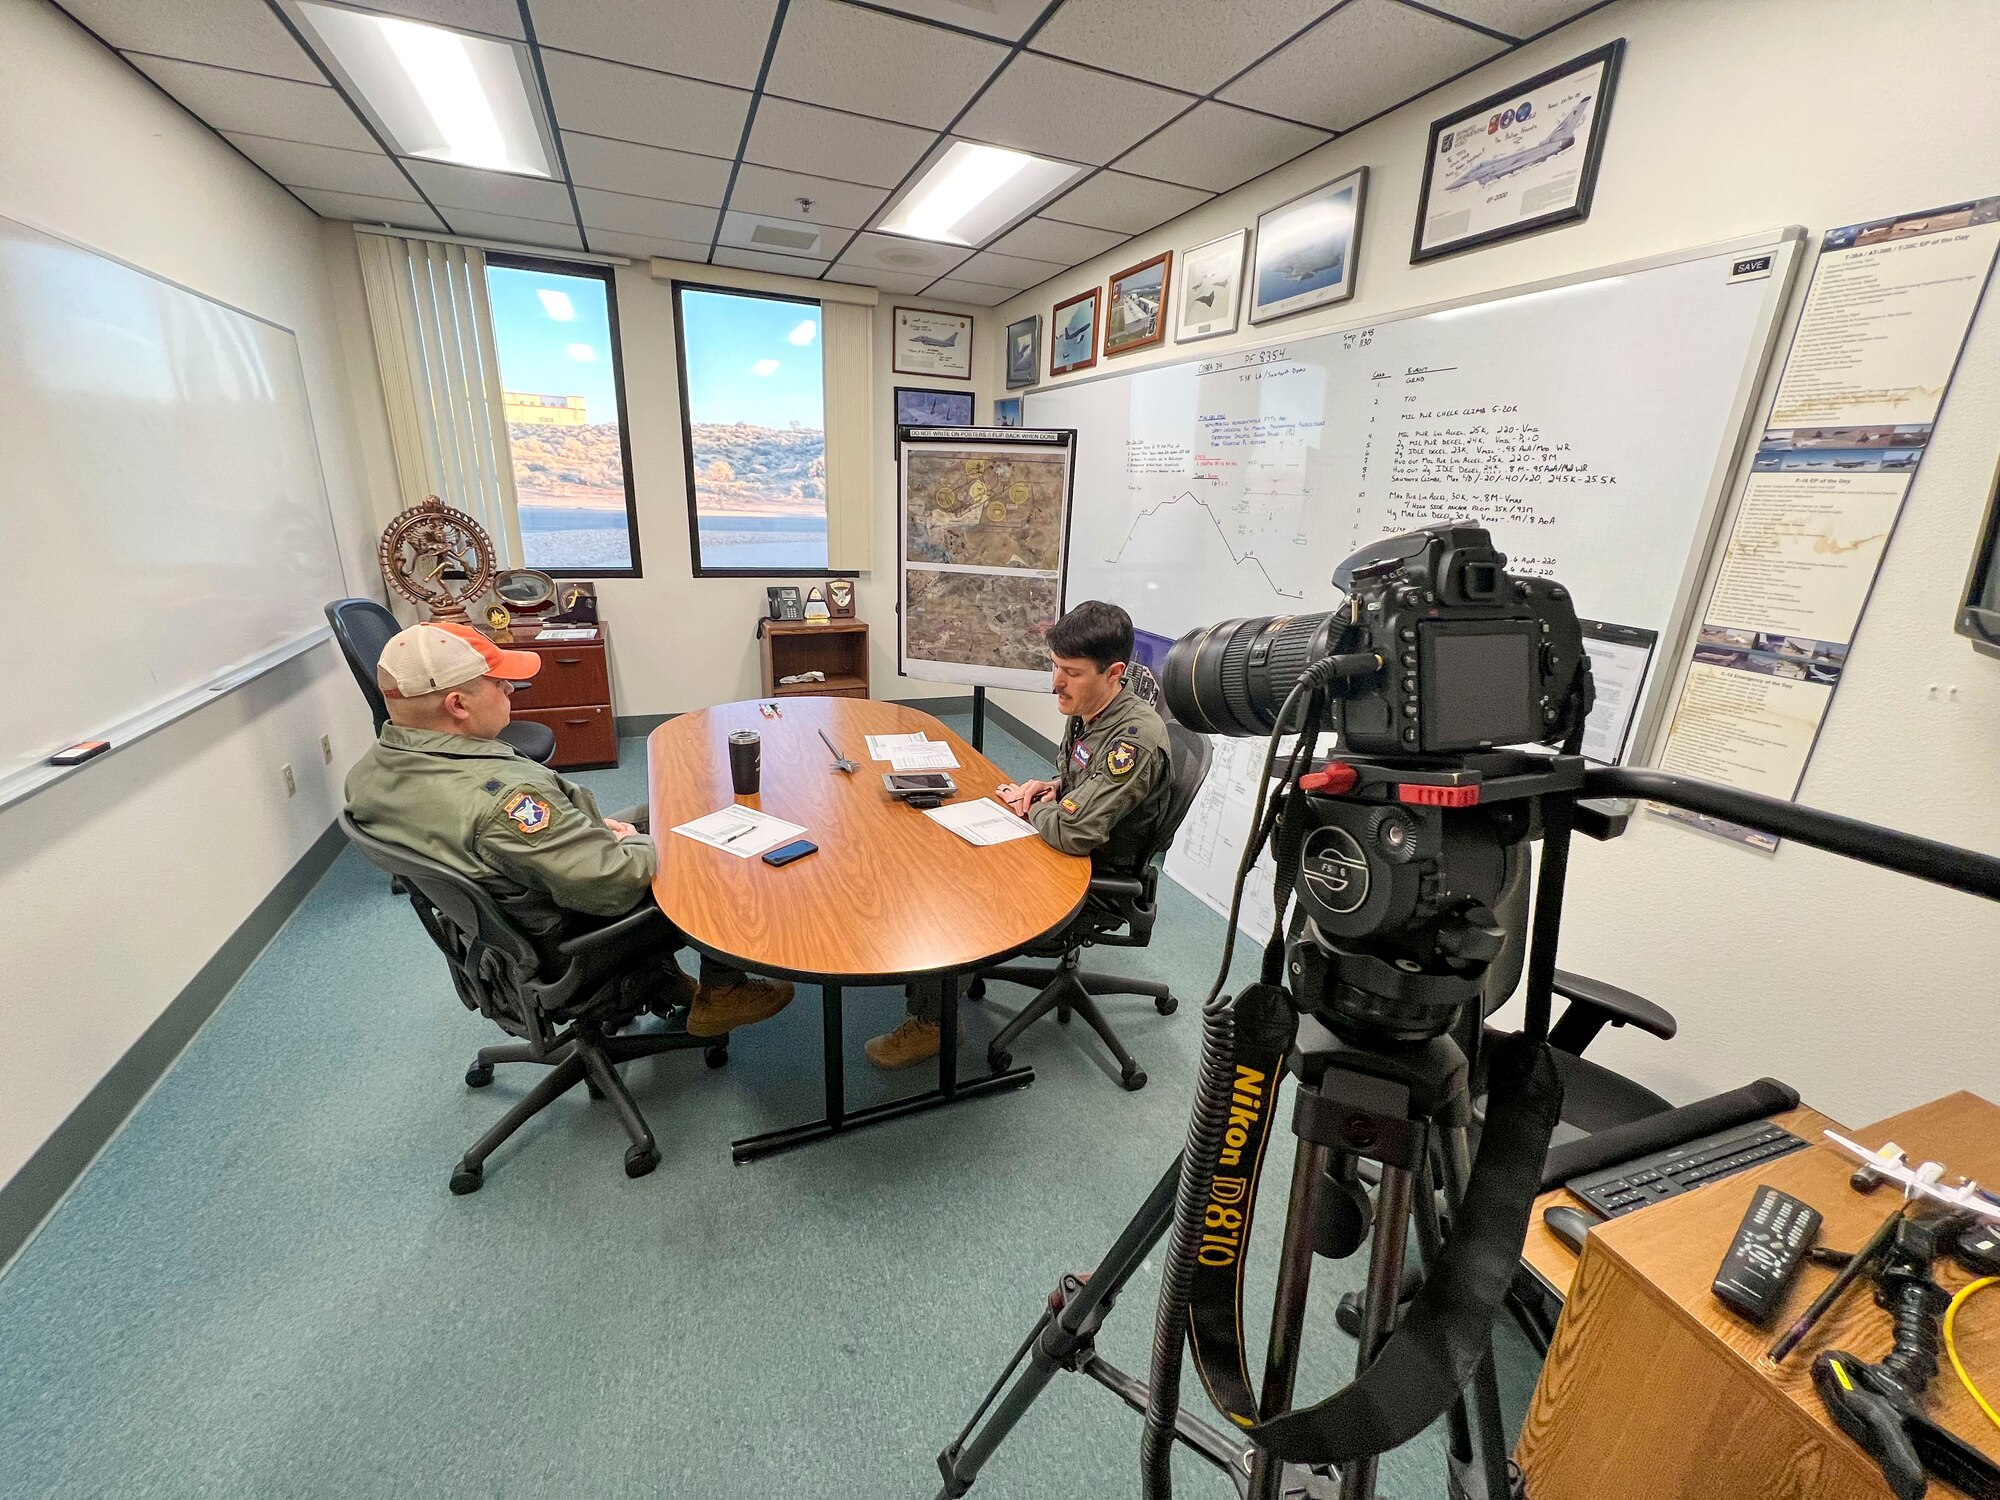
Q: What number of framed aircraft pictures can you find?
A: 9